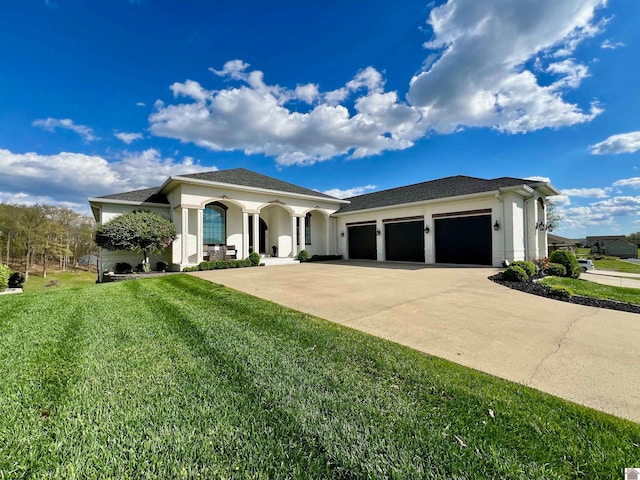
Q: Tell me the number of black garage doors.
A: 3